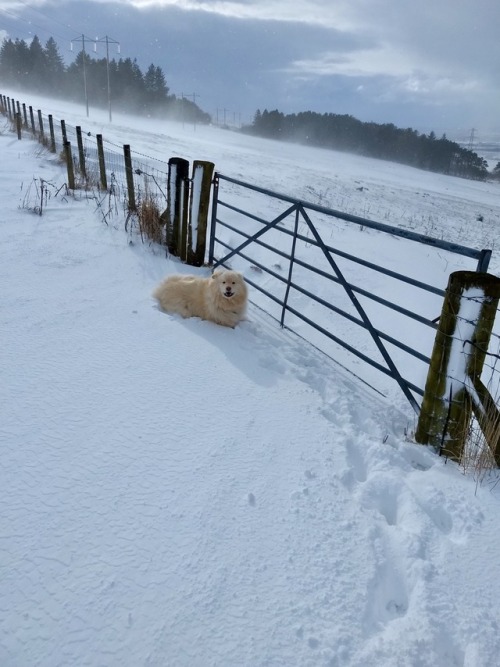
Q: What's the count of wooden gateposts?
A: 3